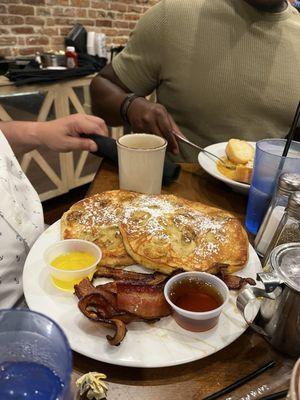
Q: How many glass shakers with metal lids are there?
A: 2